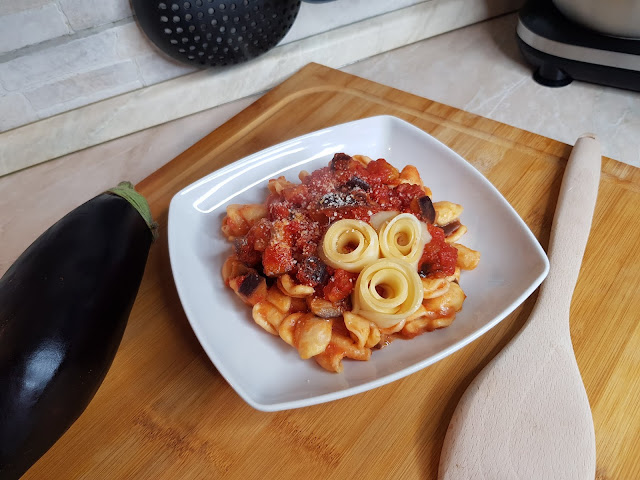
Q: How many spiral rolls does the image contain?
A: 3